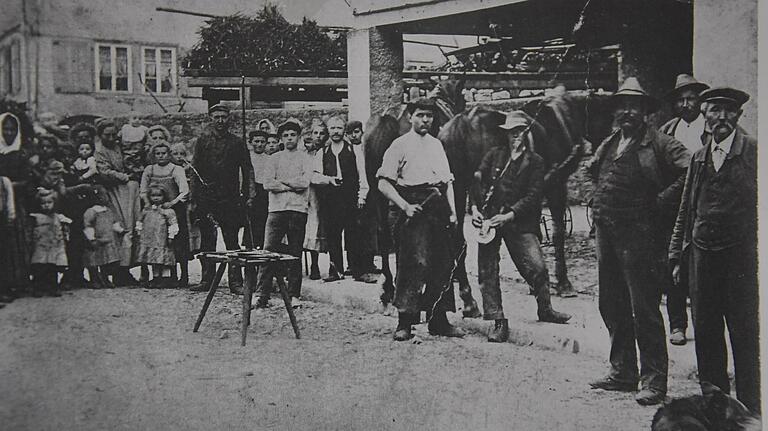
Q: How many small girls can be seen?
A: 3